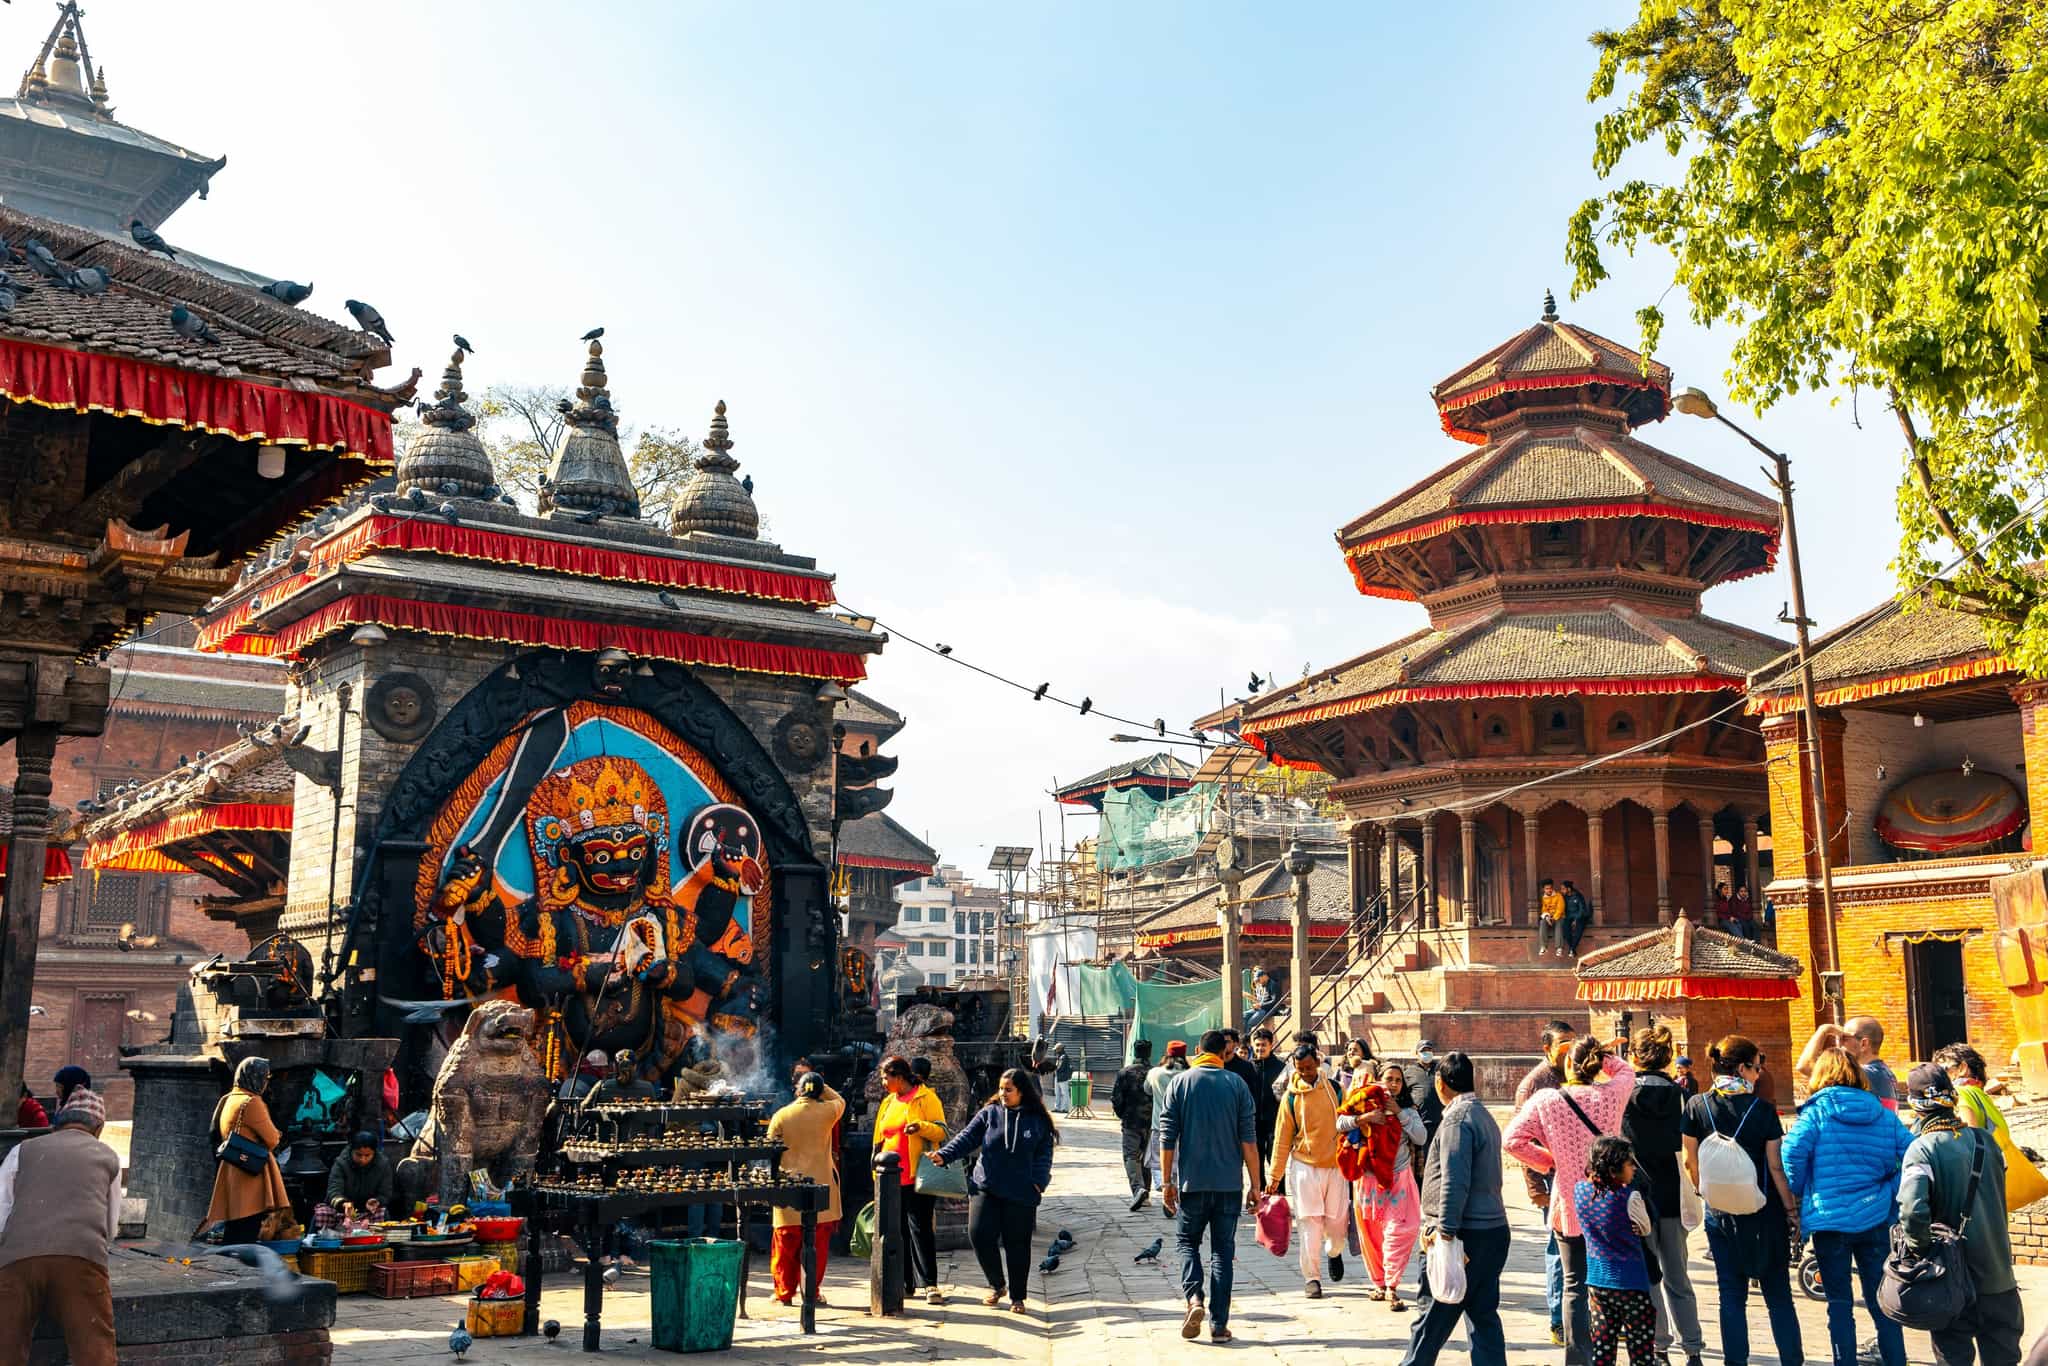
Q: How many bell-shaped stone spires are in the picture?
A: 3